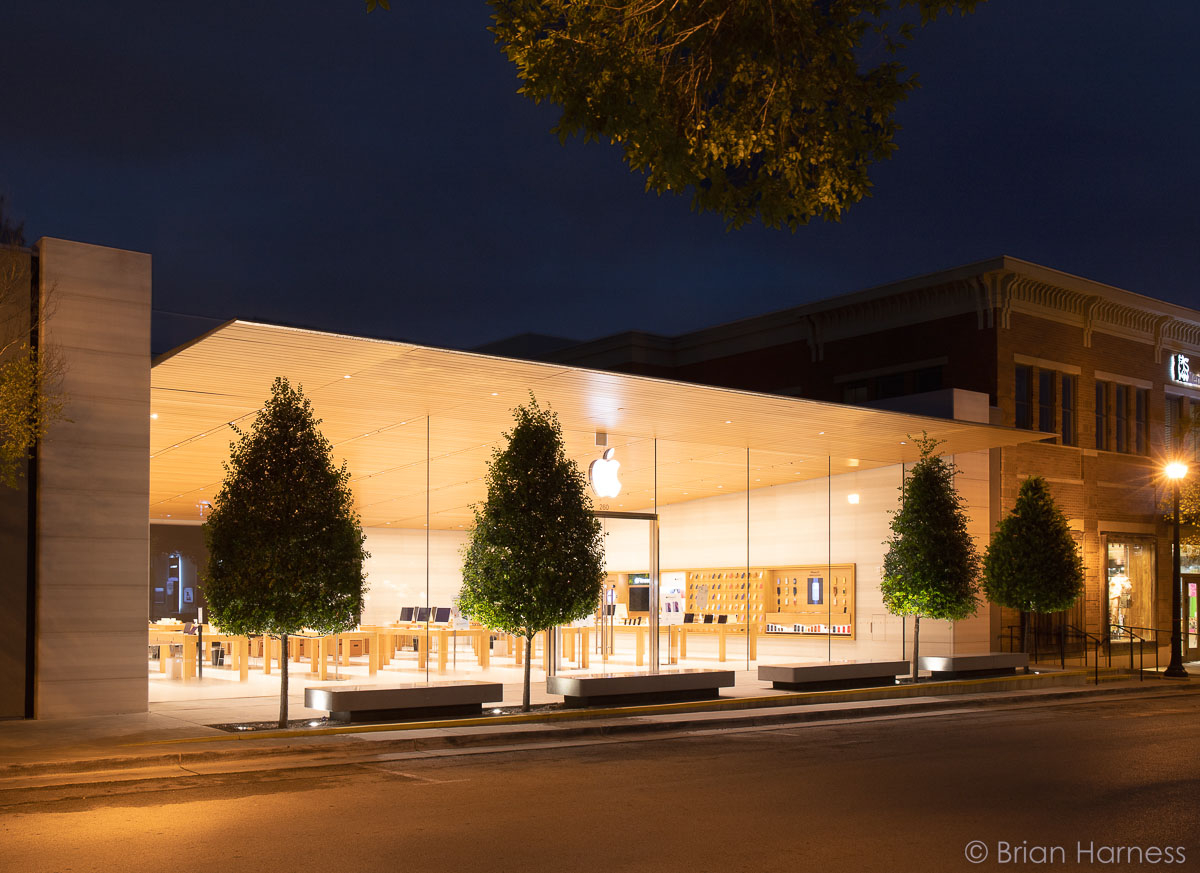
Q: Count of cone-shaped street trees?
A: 4